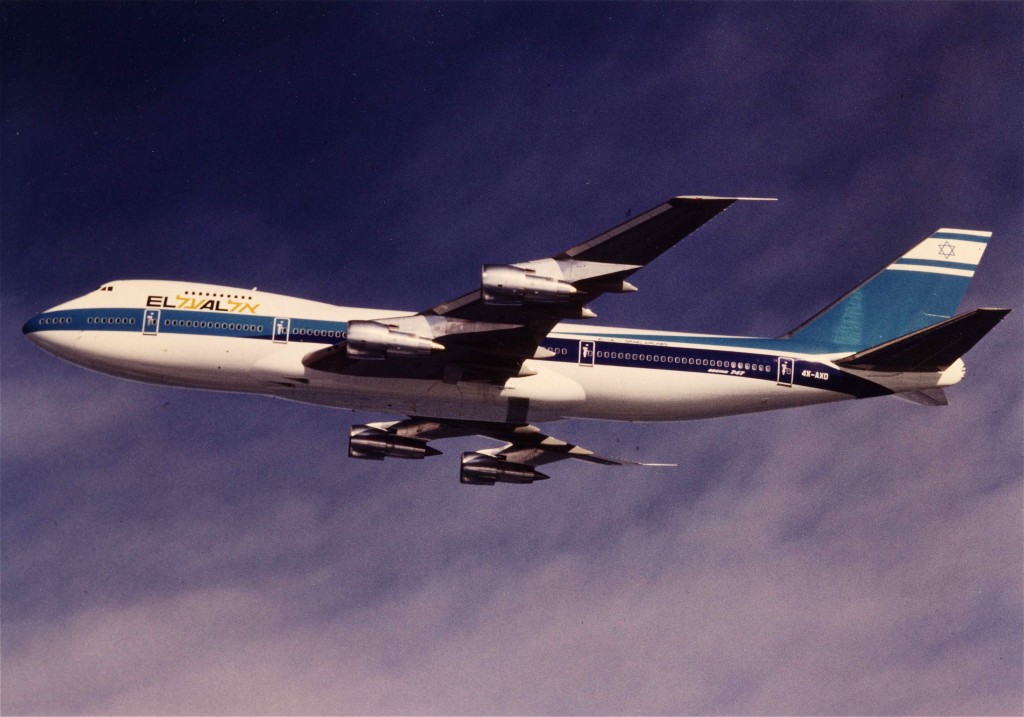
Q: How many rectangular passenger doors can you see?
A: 4